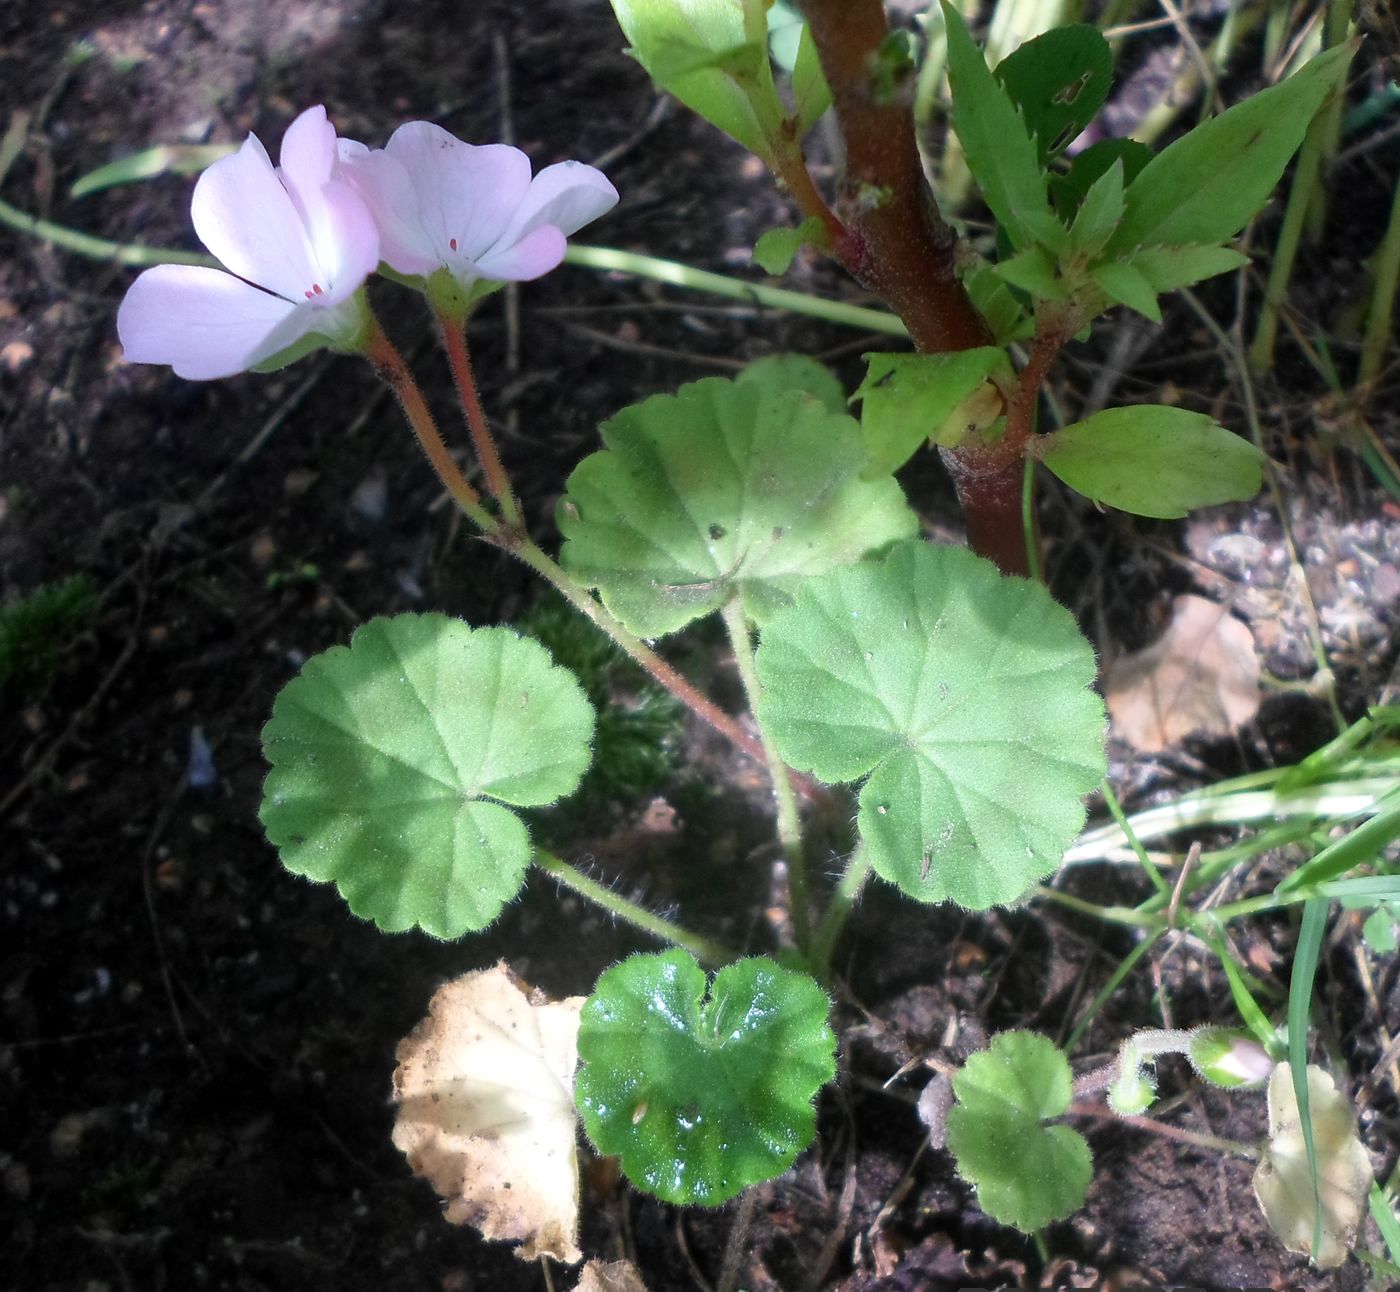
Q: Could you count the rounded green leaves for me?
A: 5